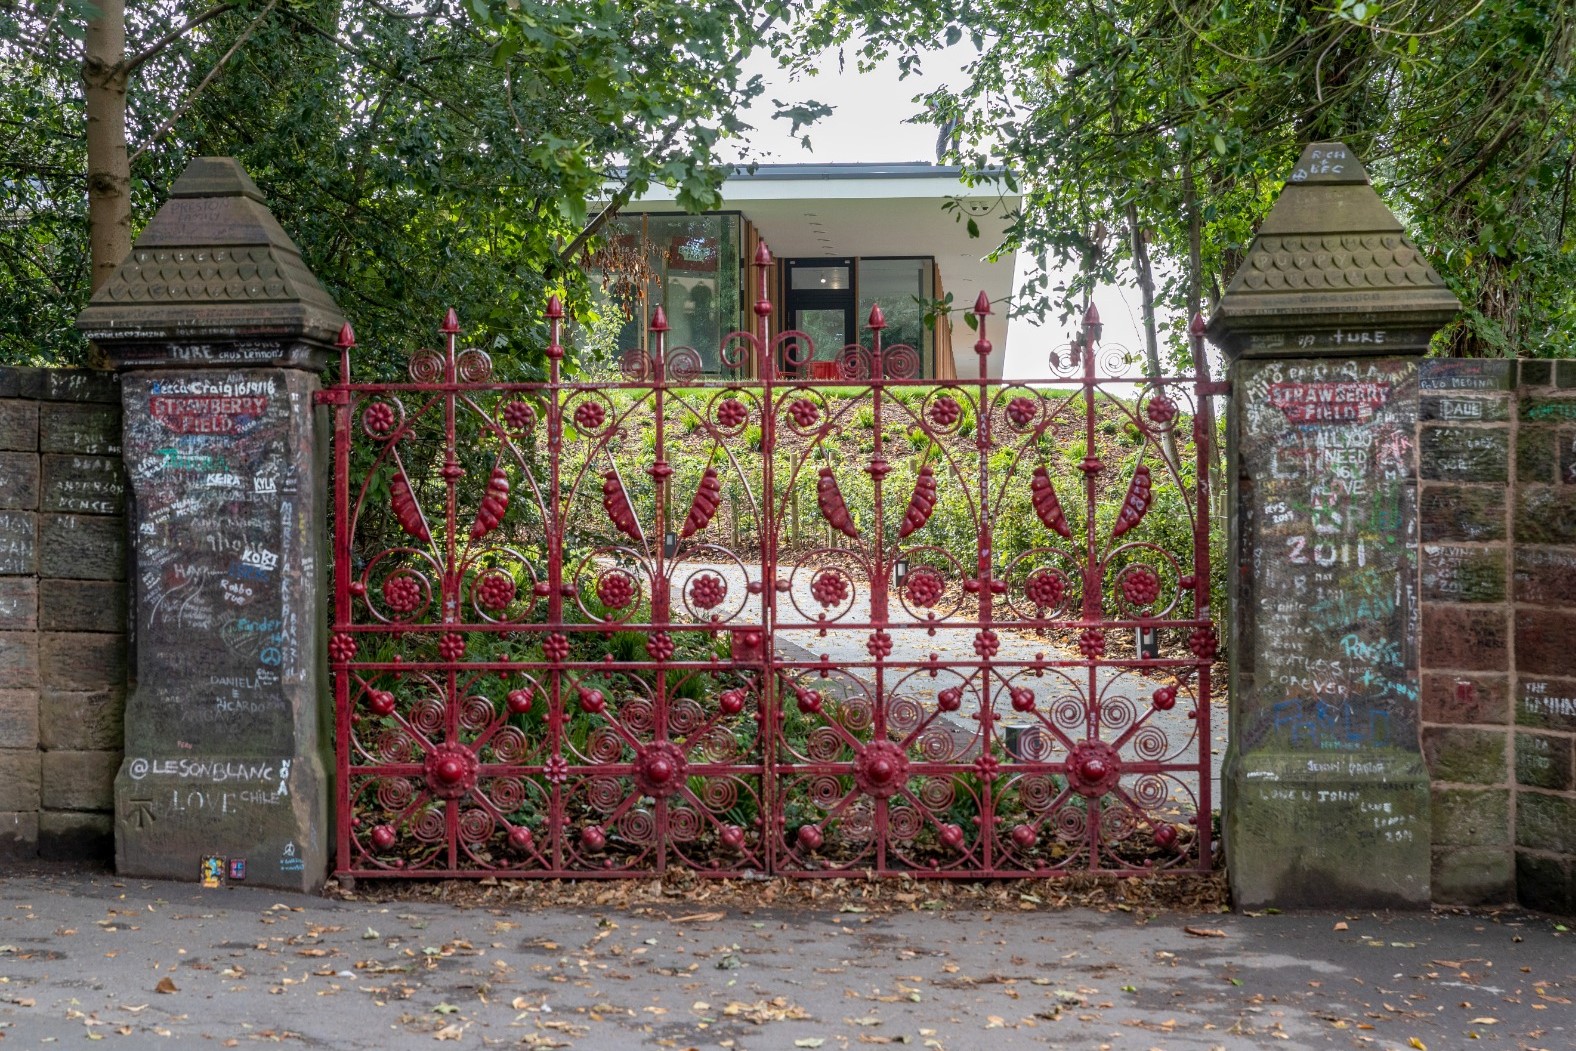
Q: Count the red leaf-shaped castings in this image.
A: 8